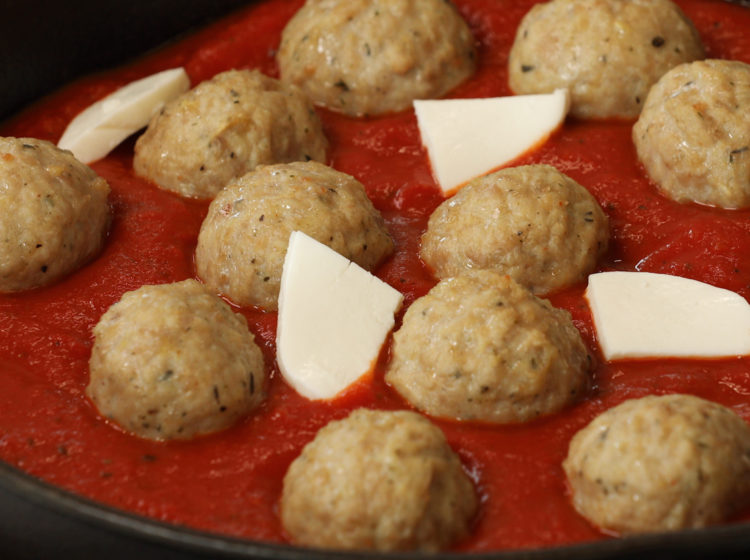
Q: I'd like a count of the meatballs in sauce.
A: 11